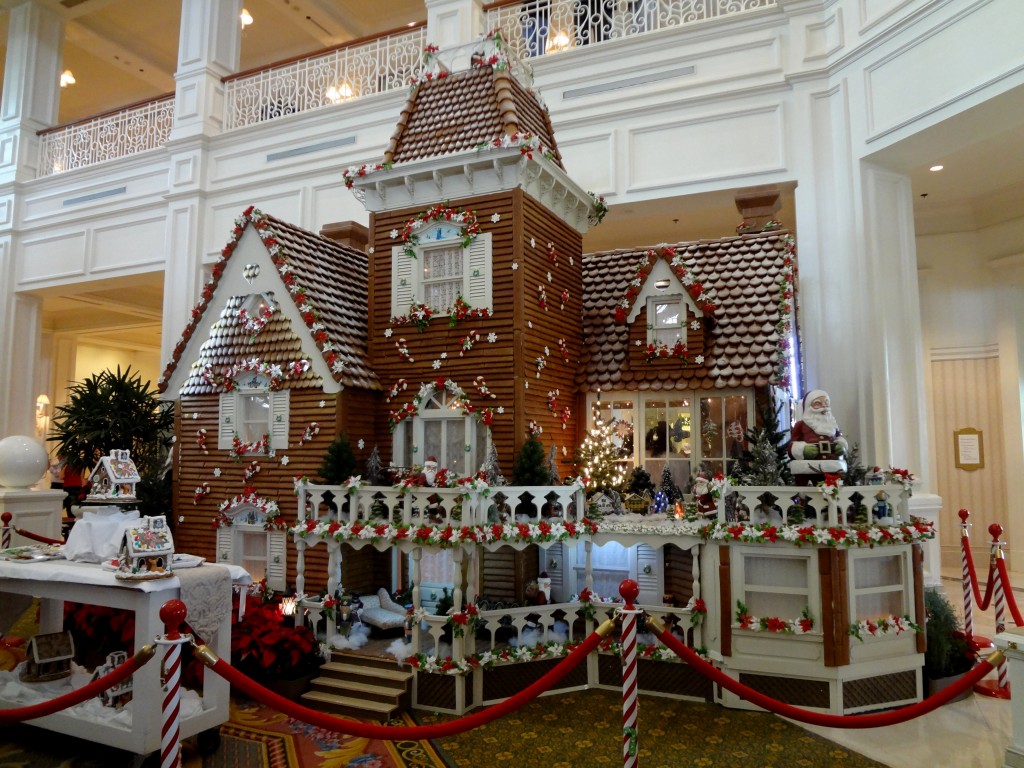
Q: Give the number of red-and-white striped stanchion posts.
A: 5